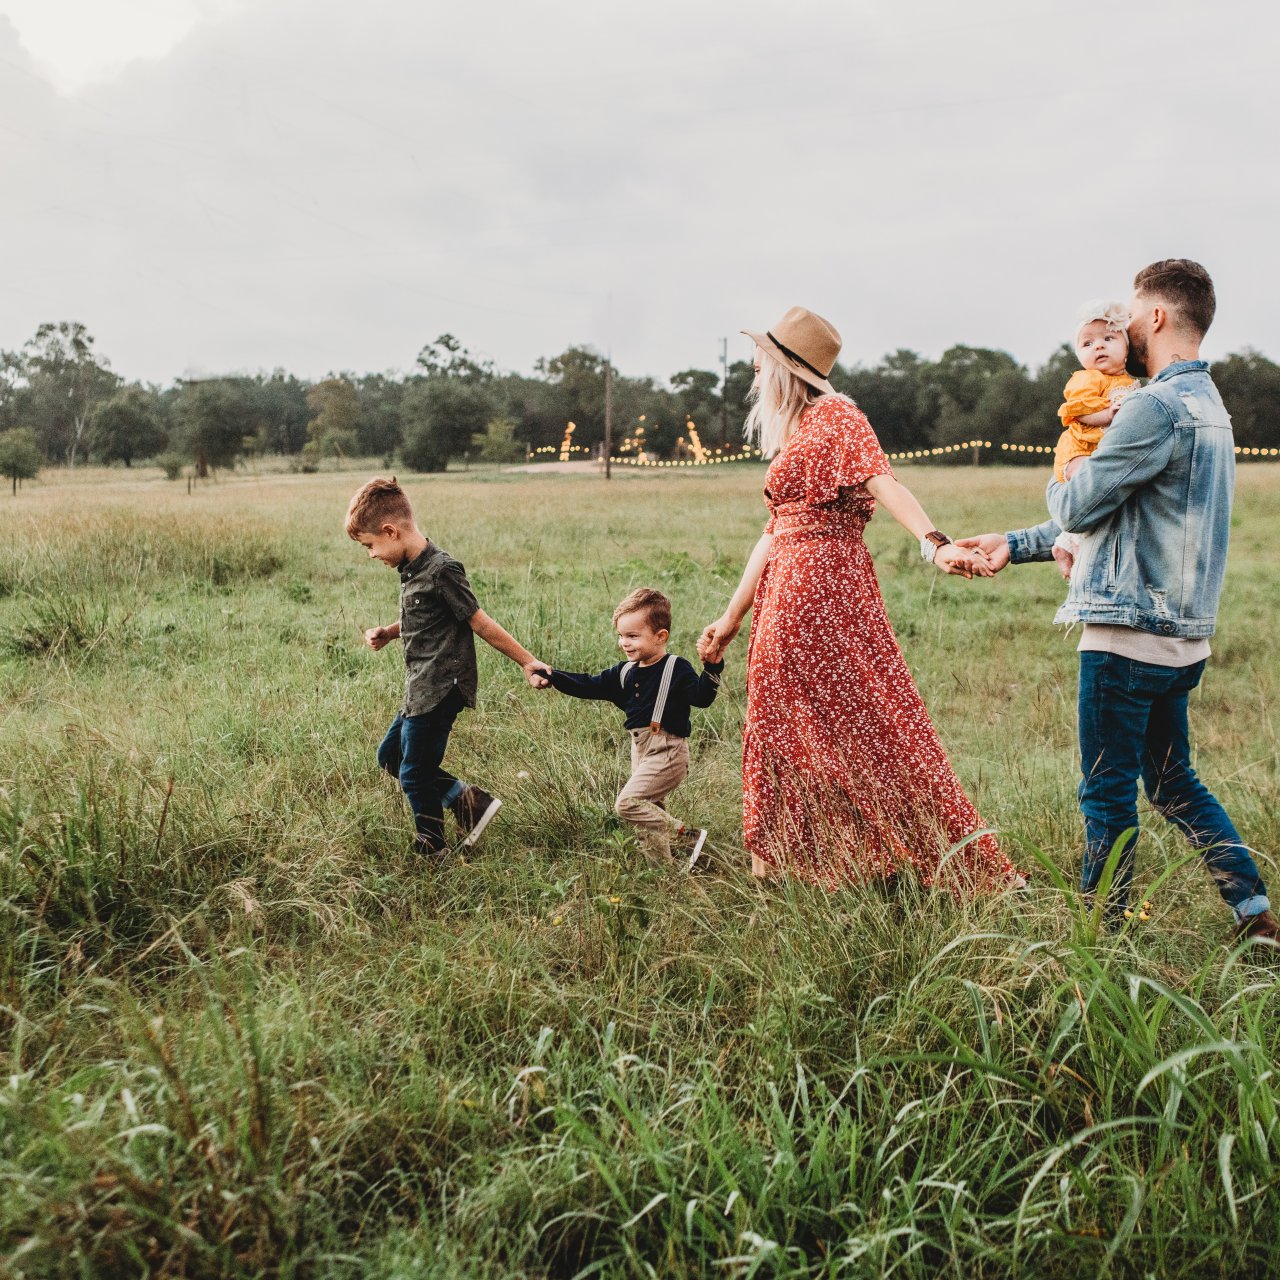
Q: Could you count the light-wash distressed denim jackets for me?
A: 1